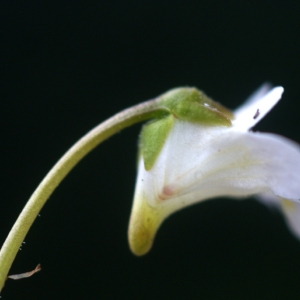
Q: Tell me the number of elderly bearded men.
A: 0